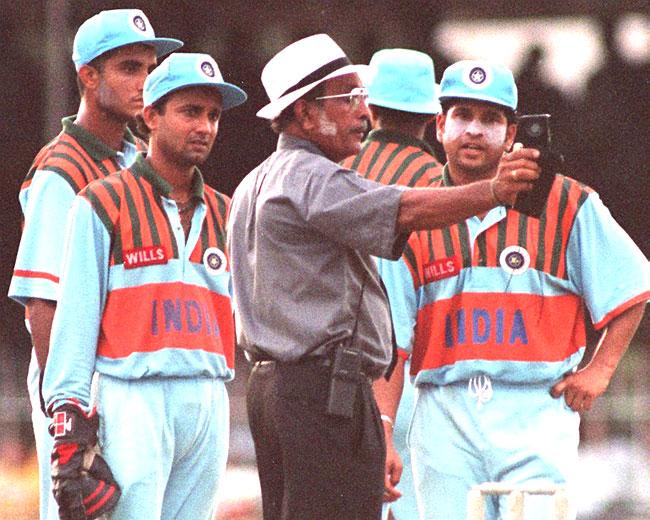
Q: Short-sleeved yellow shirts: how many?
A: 0